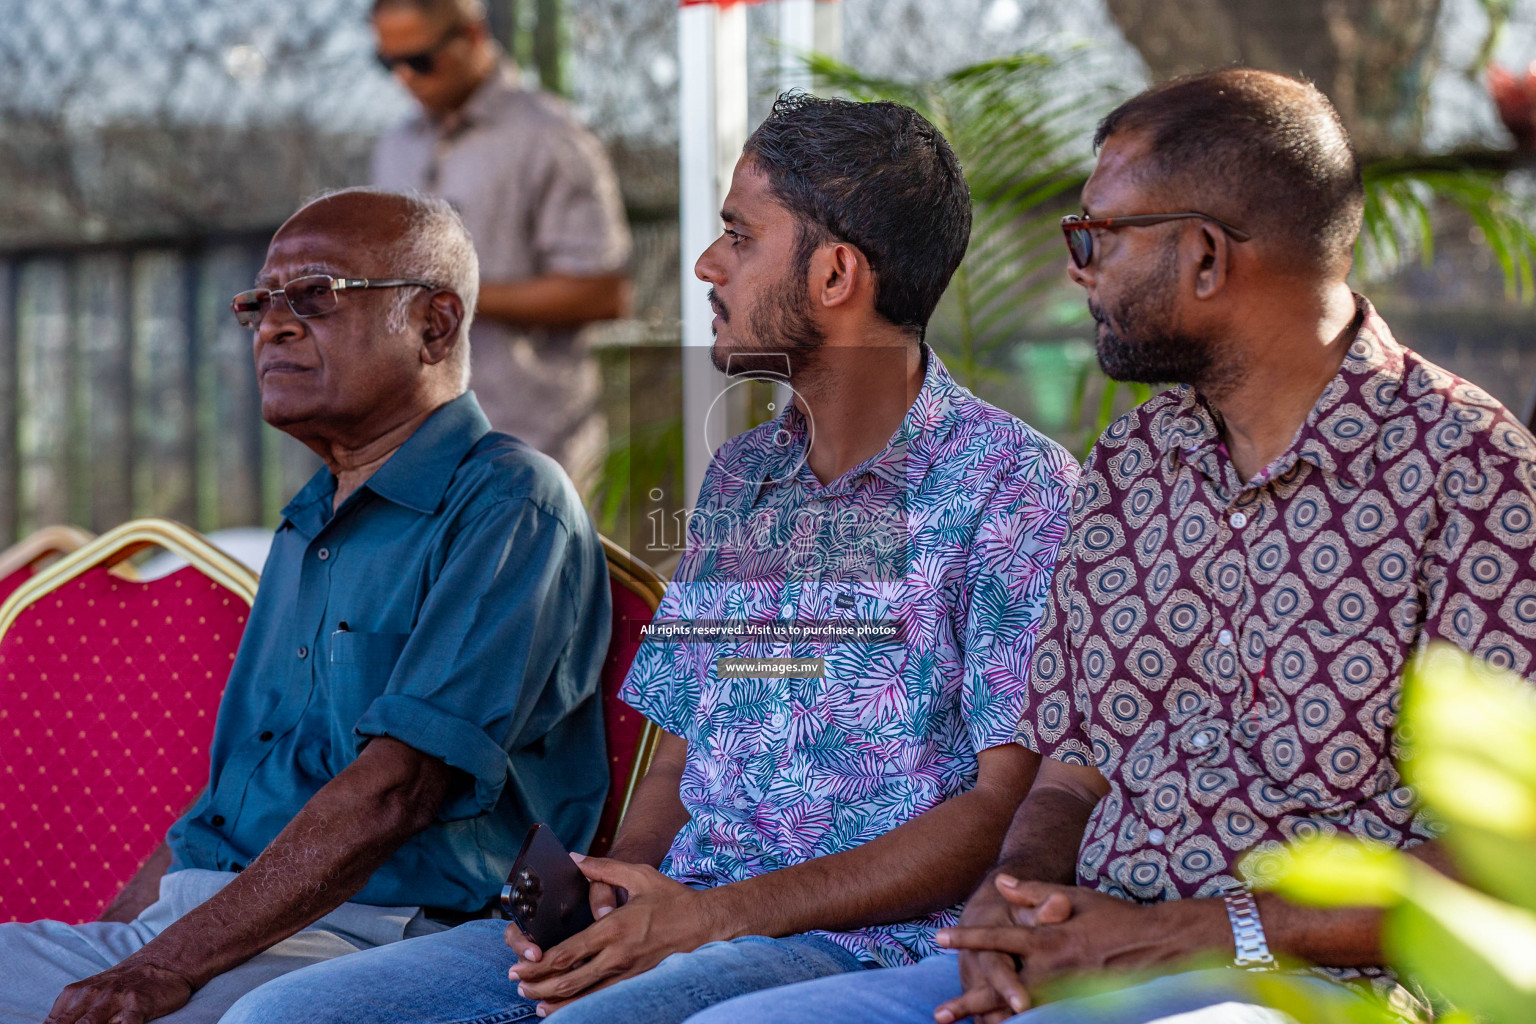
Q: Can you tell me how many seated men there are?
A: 3